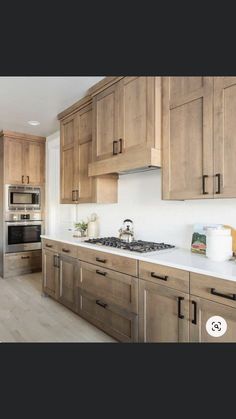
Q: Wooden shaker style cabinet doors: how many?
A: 12